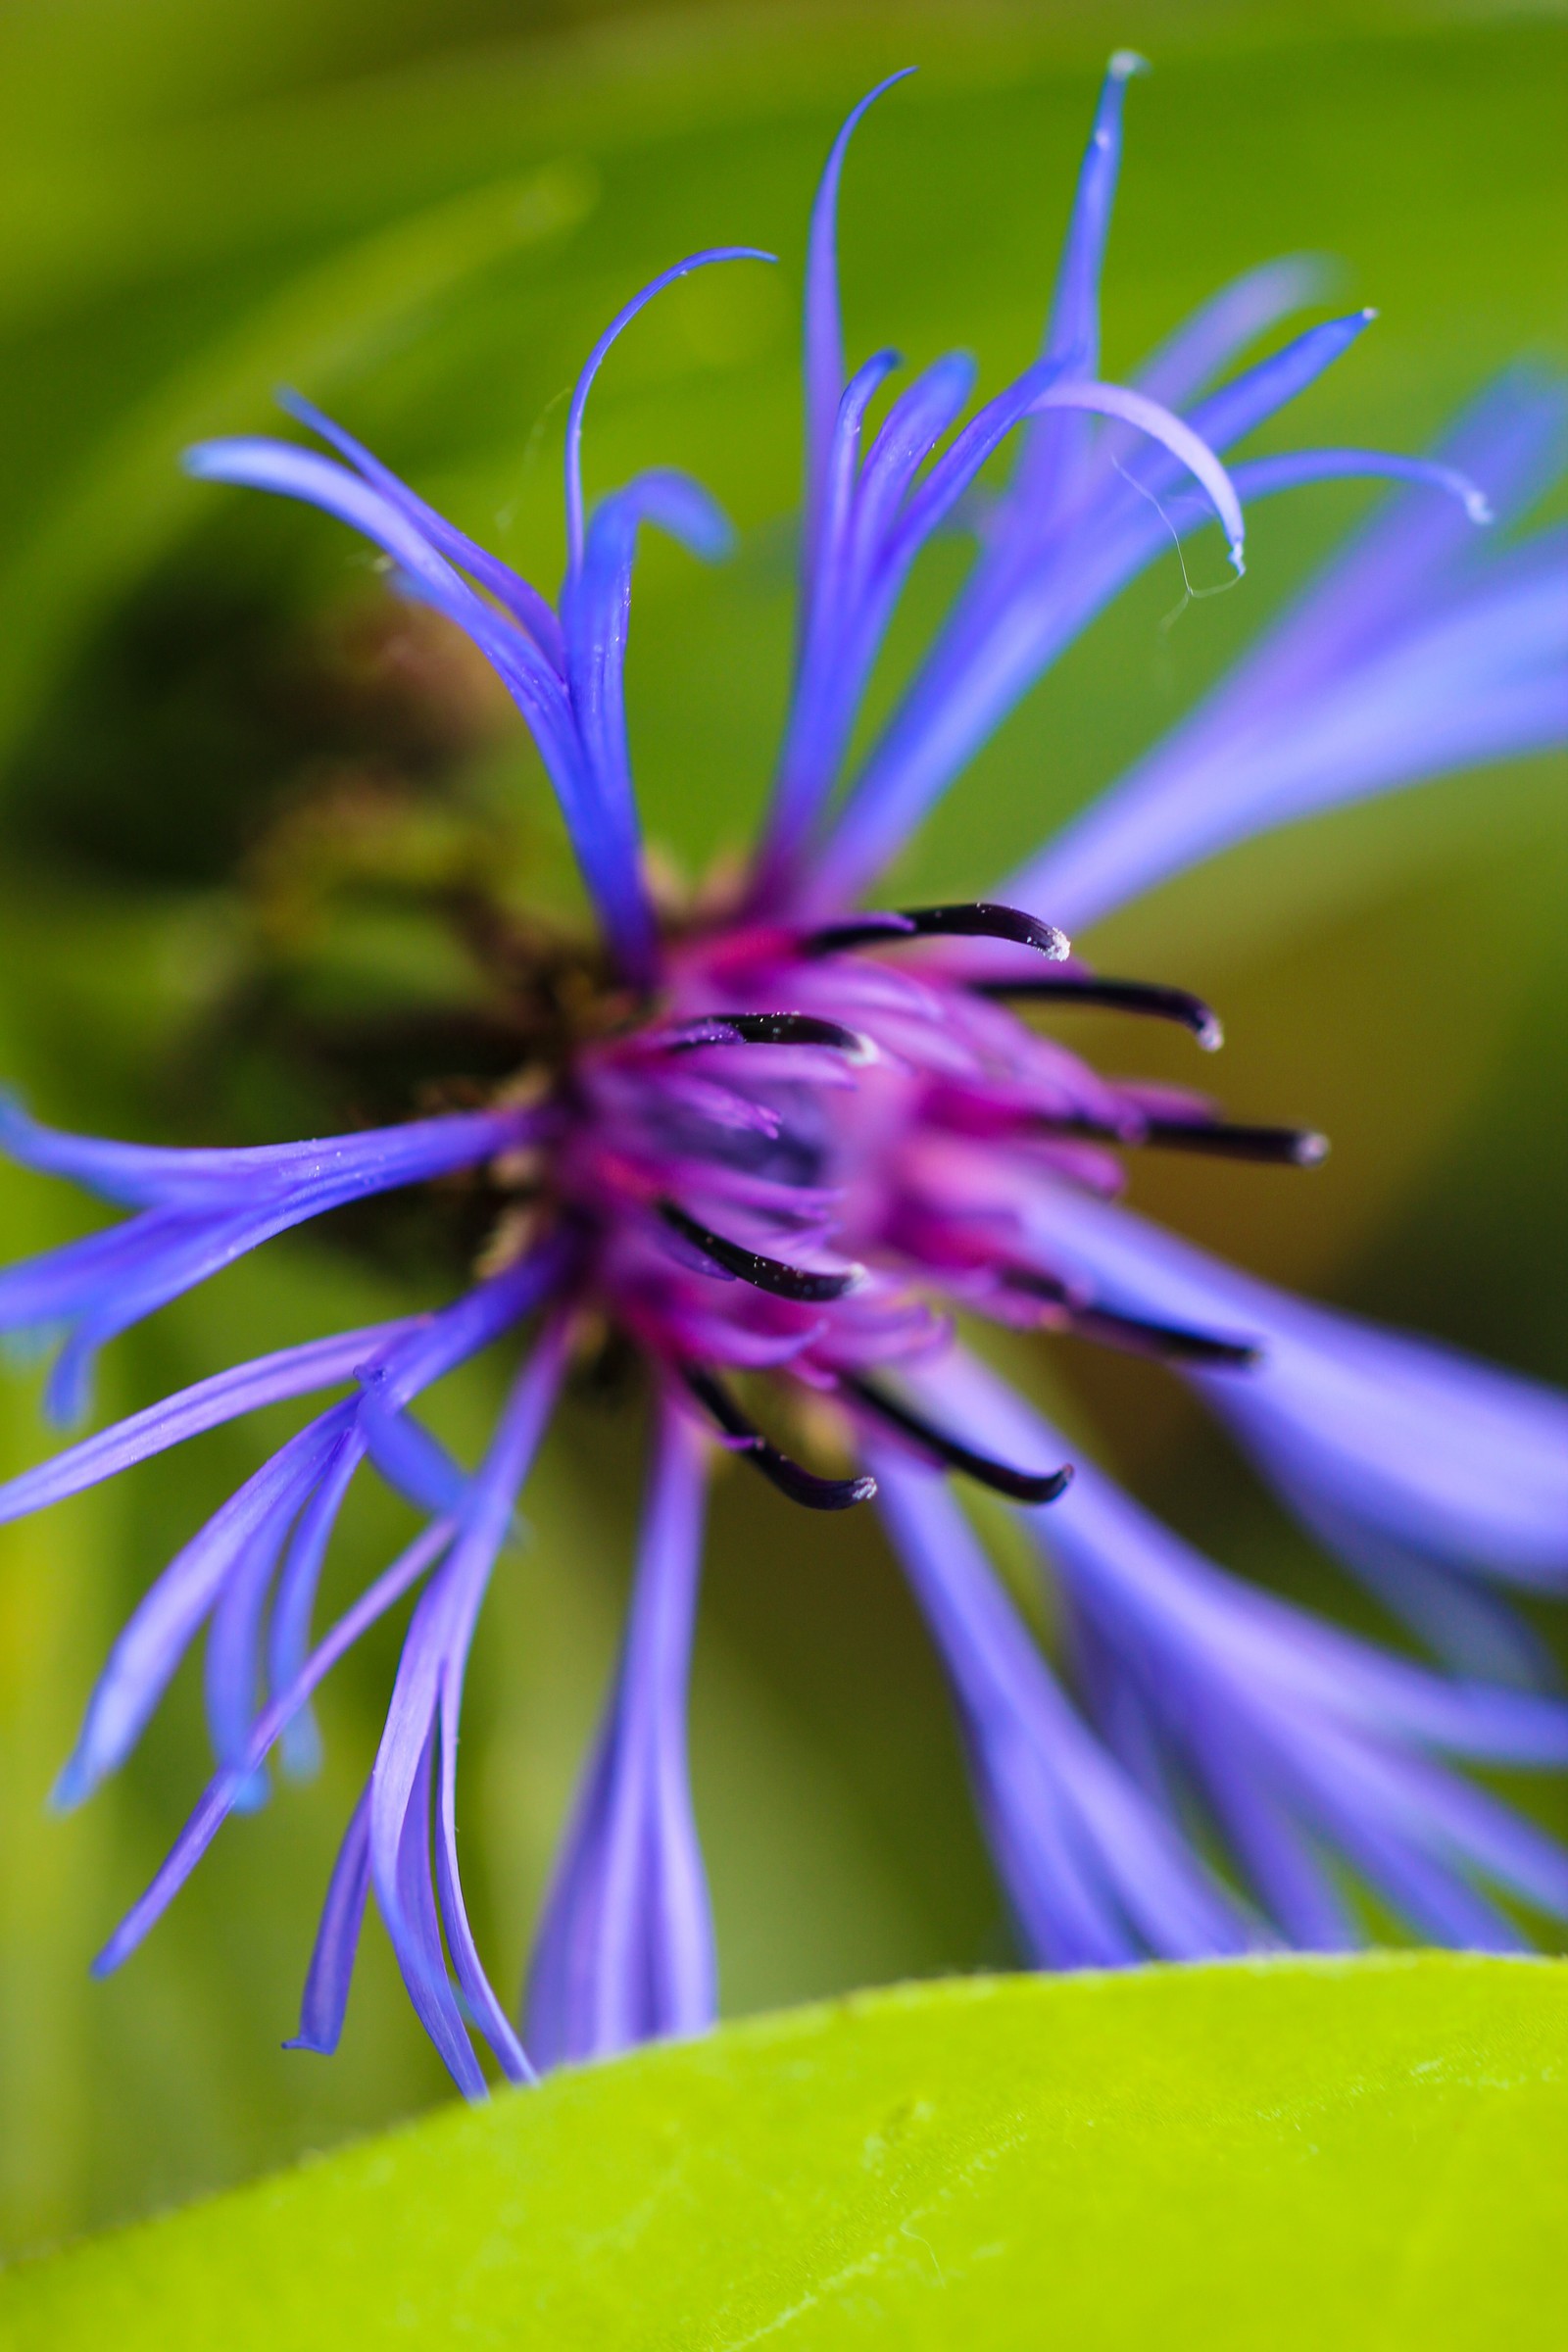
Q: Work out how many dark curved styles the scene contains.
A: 8